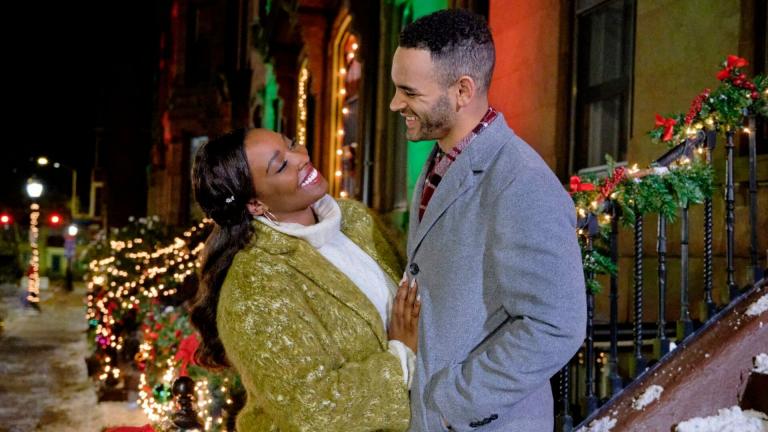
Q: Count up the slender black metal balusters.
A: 9